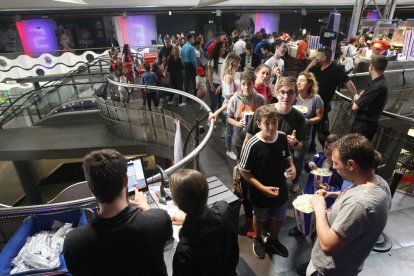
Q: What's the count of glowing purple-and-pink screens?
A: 4